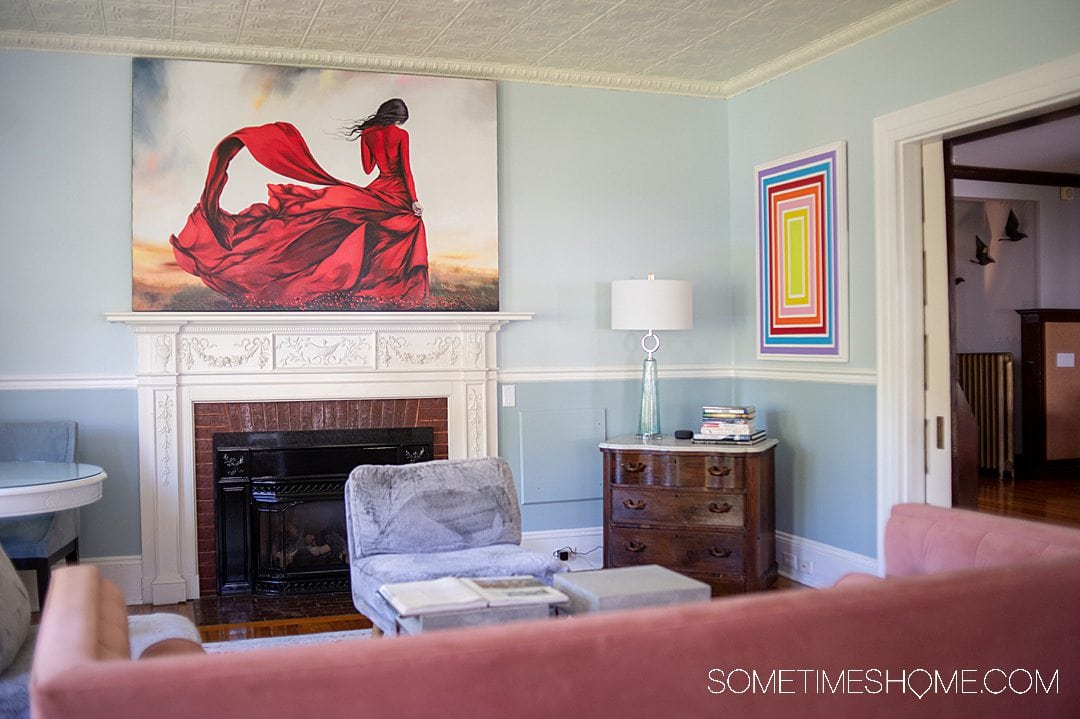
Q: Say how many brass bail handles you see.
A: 6